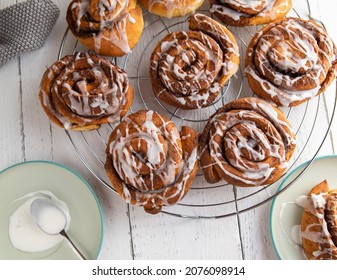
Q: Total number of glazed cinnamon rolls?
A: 9